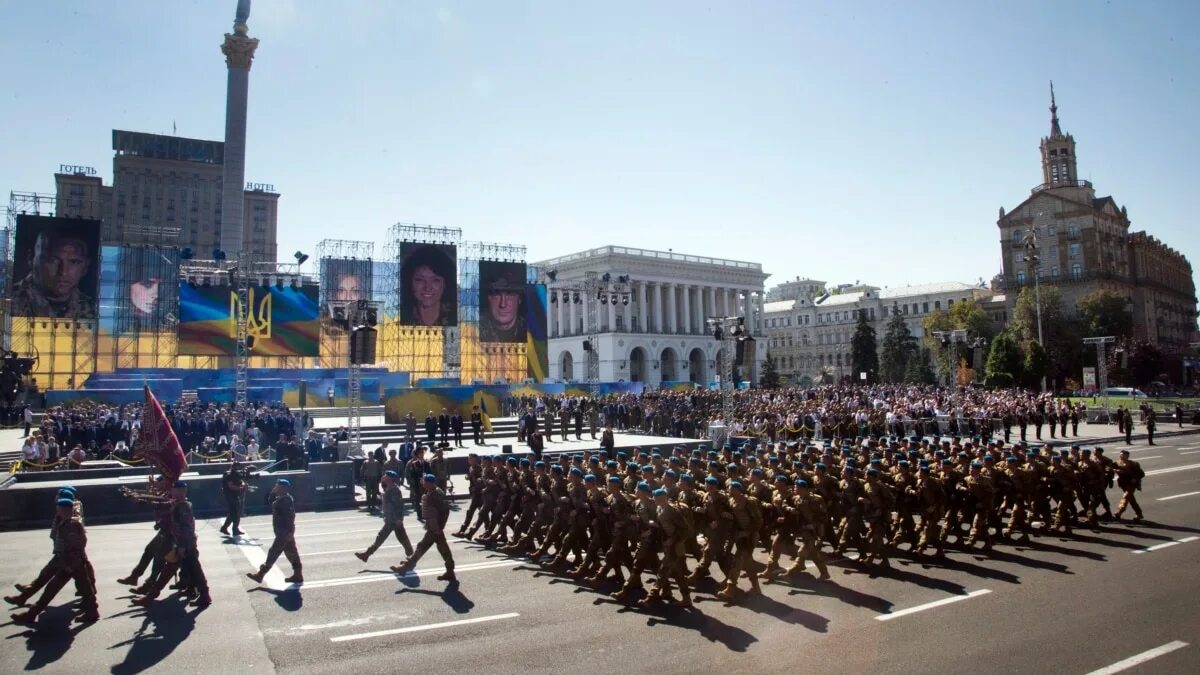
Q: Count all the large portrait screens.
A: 5